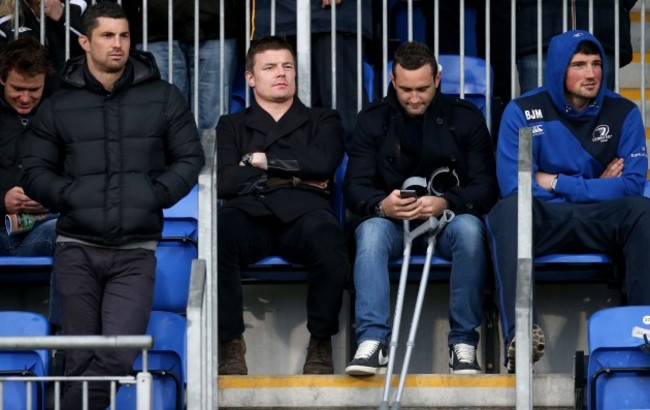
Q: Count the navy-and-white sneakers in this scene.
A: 2